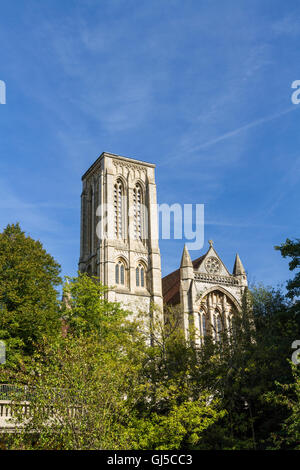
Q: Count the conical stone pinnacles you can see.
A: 2